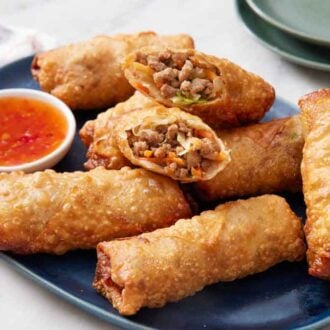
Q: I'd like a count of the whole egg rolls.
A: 5